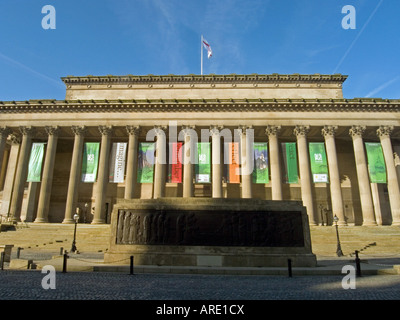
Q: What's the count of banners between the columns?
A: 11